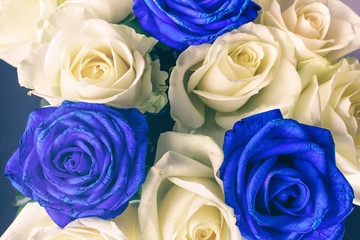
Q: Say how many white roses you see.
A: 8